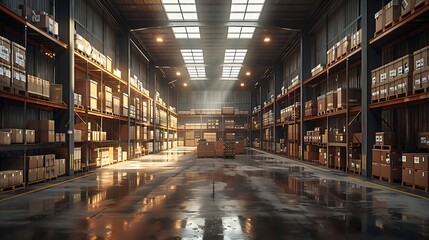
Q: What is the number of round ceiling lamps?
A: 6